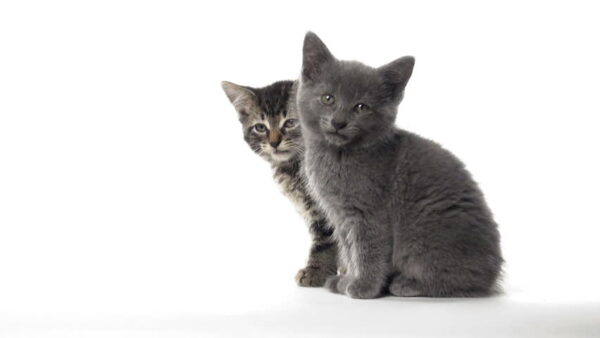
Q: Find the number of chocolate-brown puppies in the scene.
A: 0